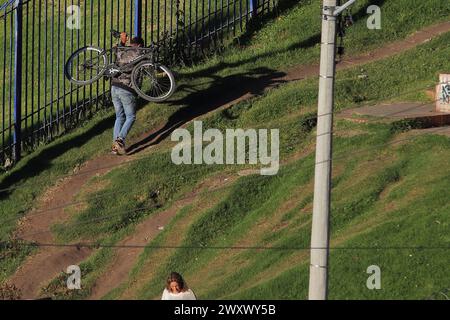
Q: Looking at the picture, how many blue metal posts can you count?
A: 3